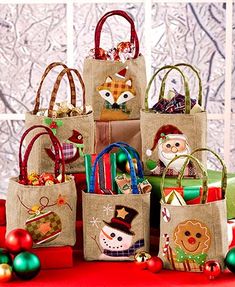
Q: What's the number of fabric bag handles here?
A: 12